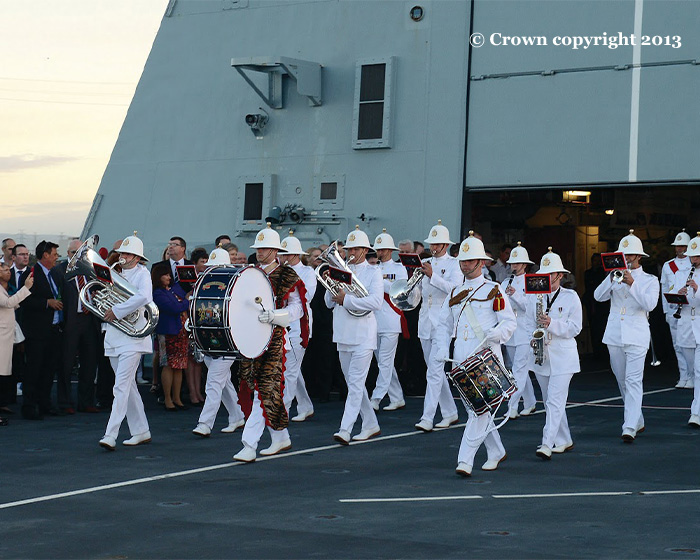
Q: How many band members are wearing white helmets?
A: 13